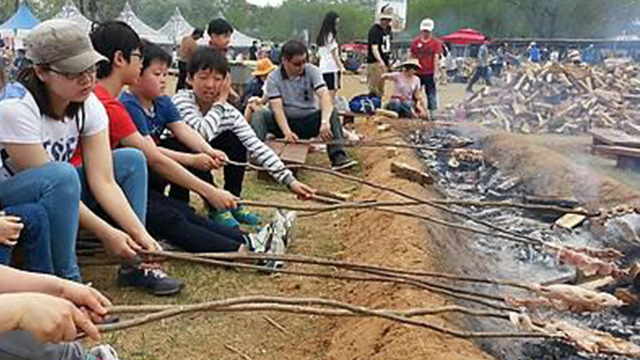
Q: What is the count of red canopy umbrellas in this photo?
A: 2